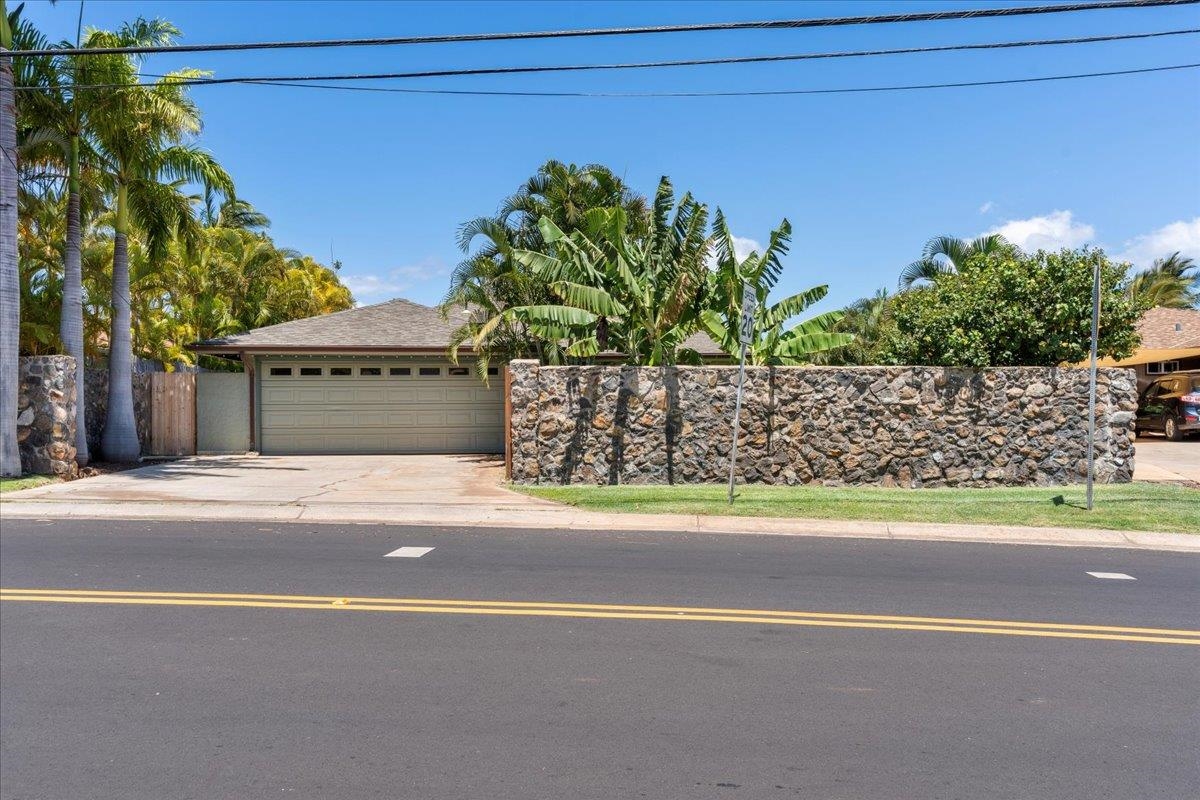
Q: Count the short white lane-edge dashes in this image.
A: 2